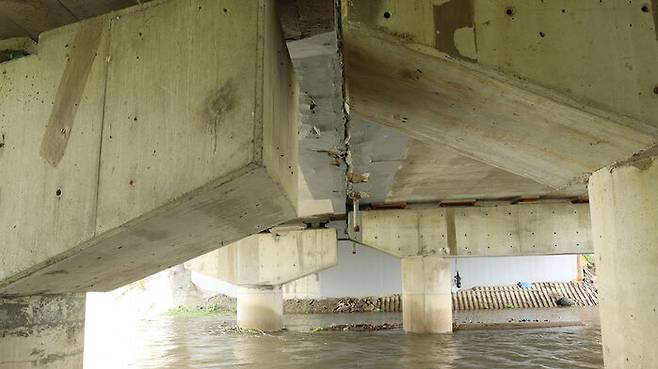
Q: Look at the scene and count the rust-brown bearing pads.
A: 4